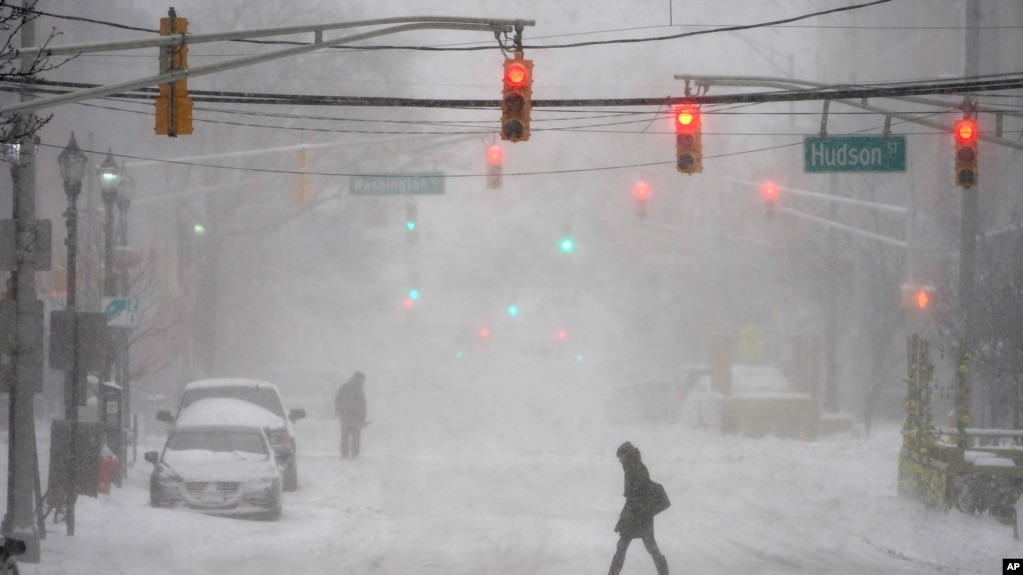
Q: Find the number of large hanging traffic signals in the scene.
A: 4